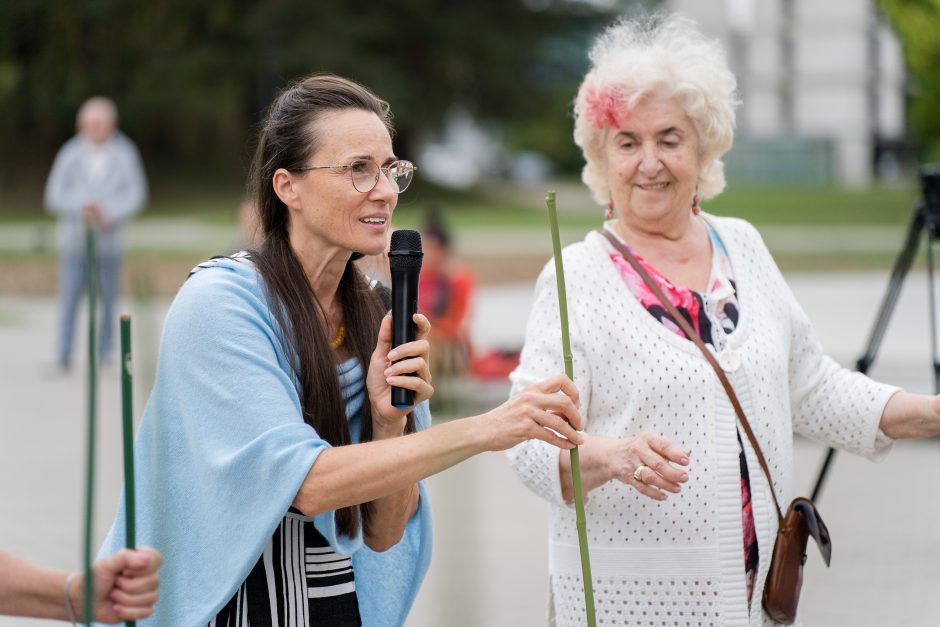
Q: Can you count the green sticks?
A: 3